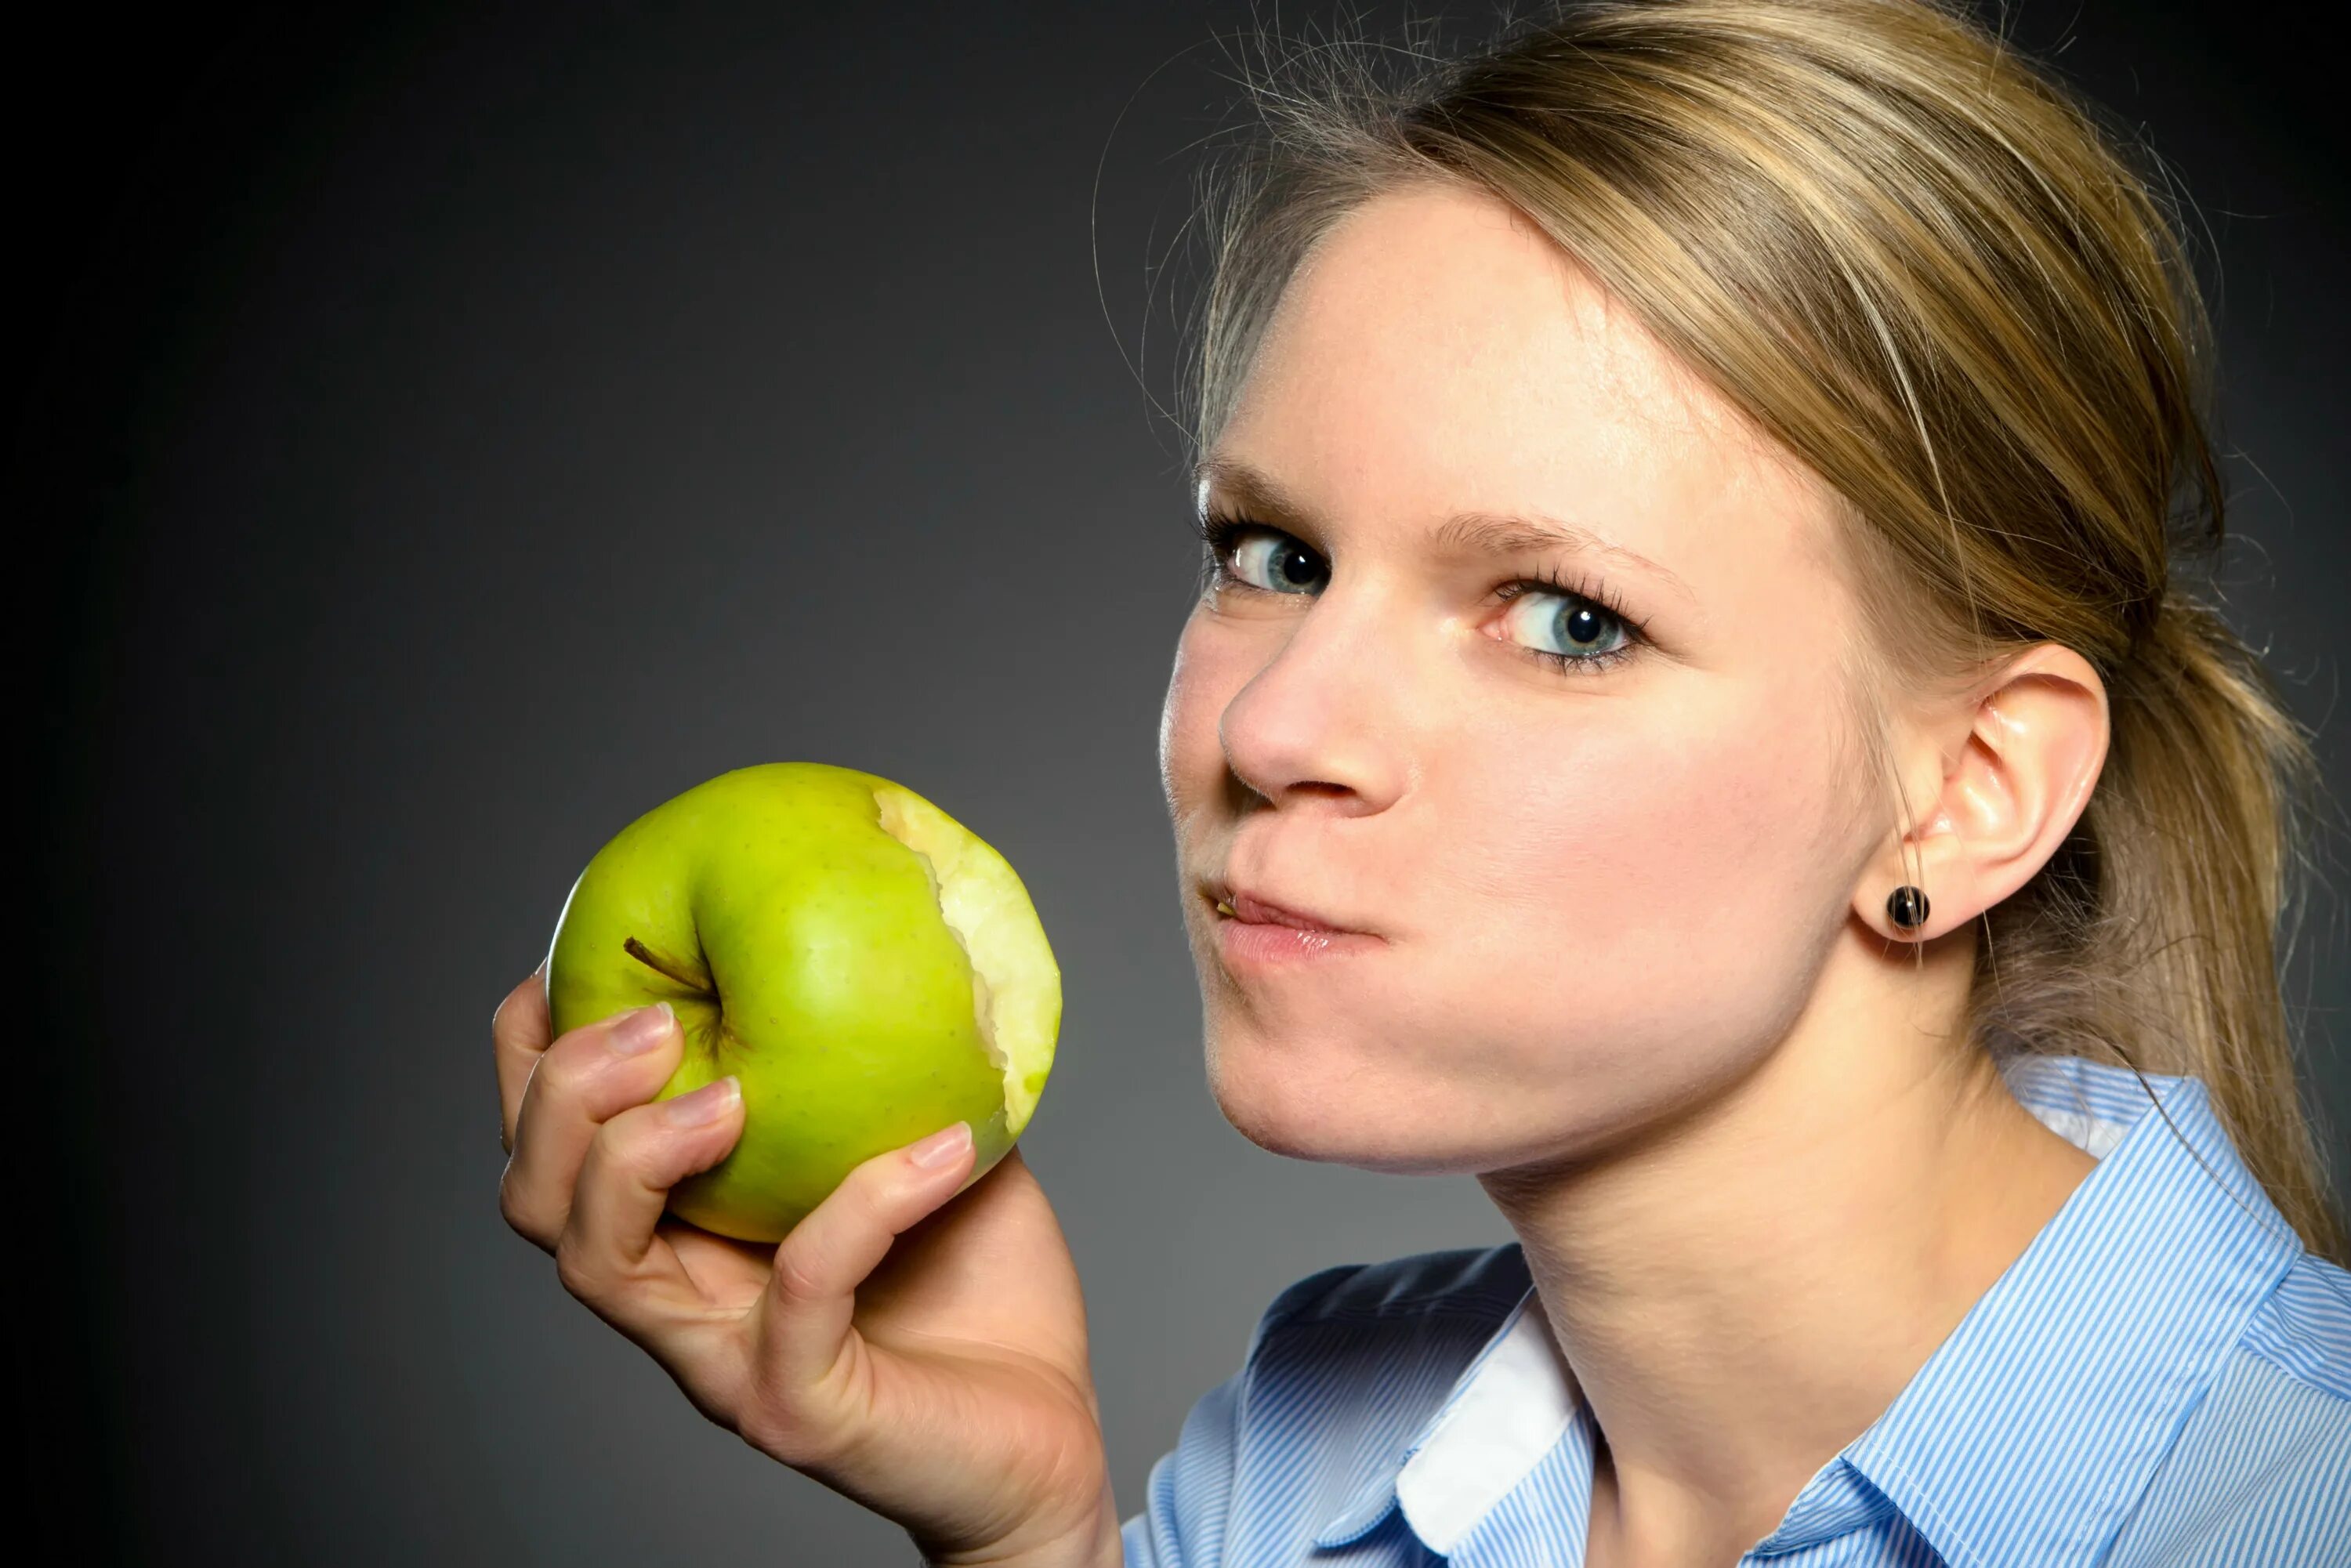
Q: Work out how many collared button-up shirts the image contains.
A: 1